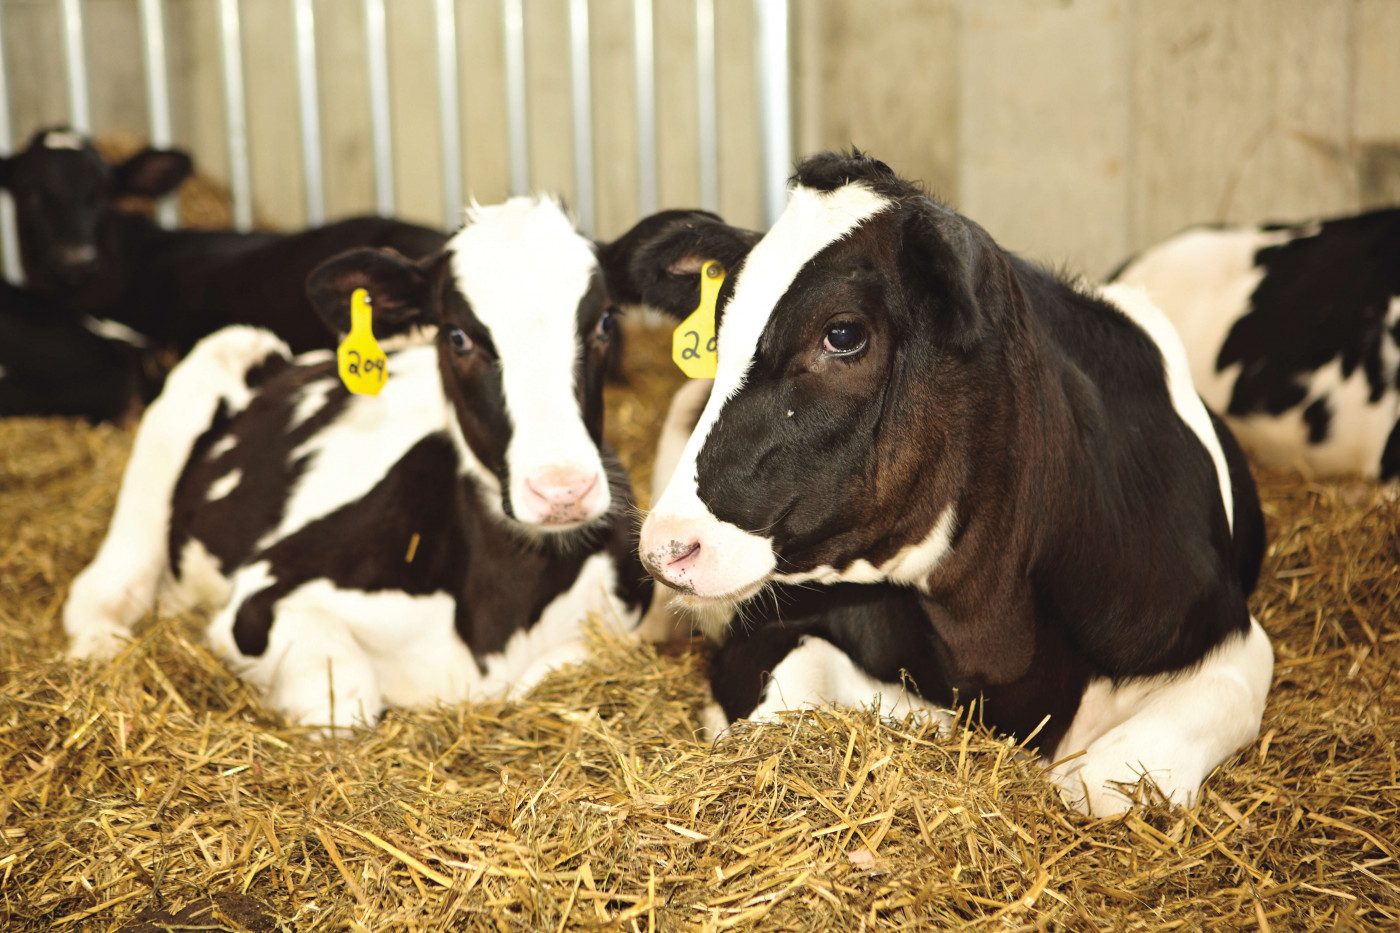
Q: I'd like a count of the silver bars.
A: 12